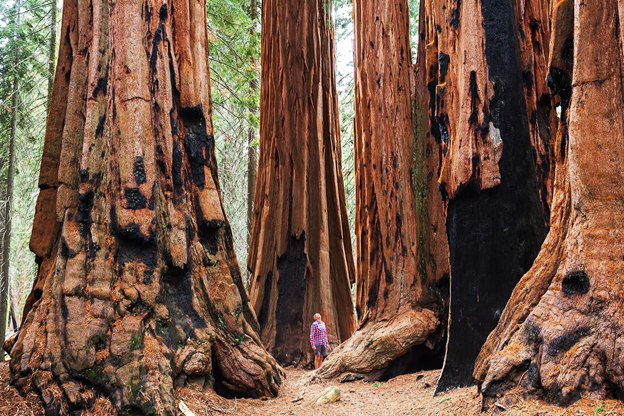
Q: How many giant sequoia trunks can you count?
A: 5